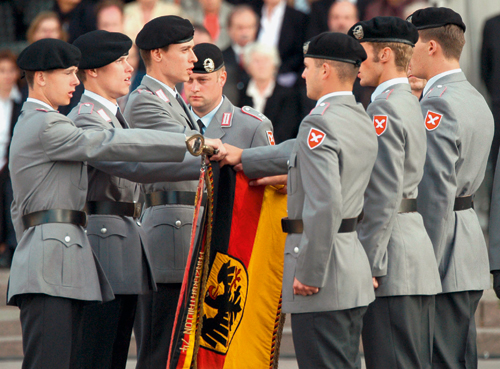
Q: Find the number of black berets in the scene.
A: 7